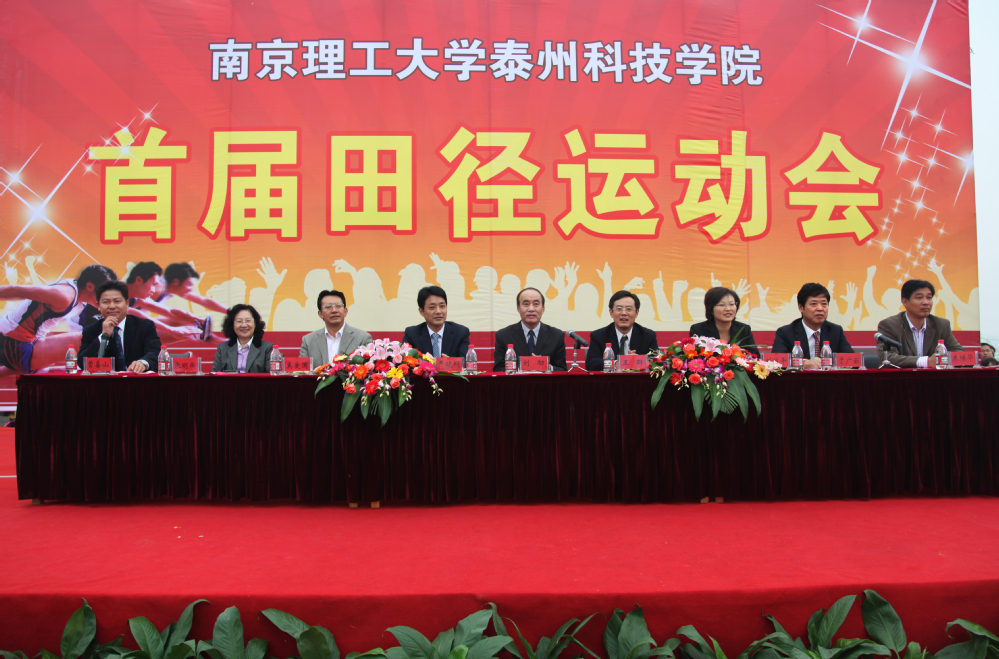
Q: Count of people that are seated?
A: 9